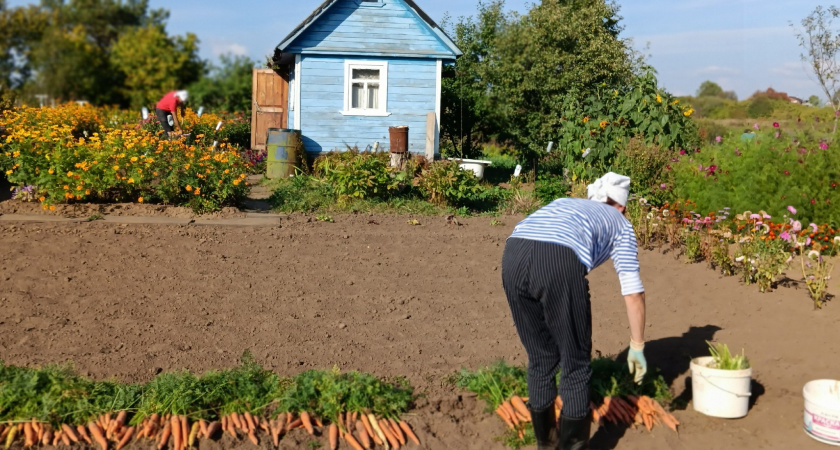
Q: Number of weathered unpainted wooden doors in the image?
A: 1